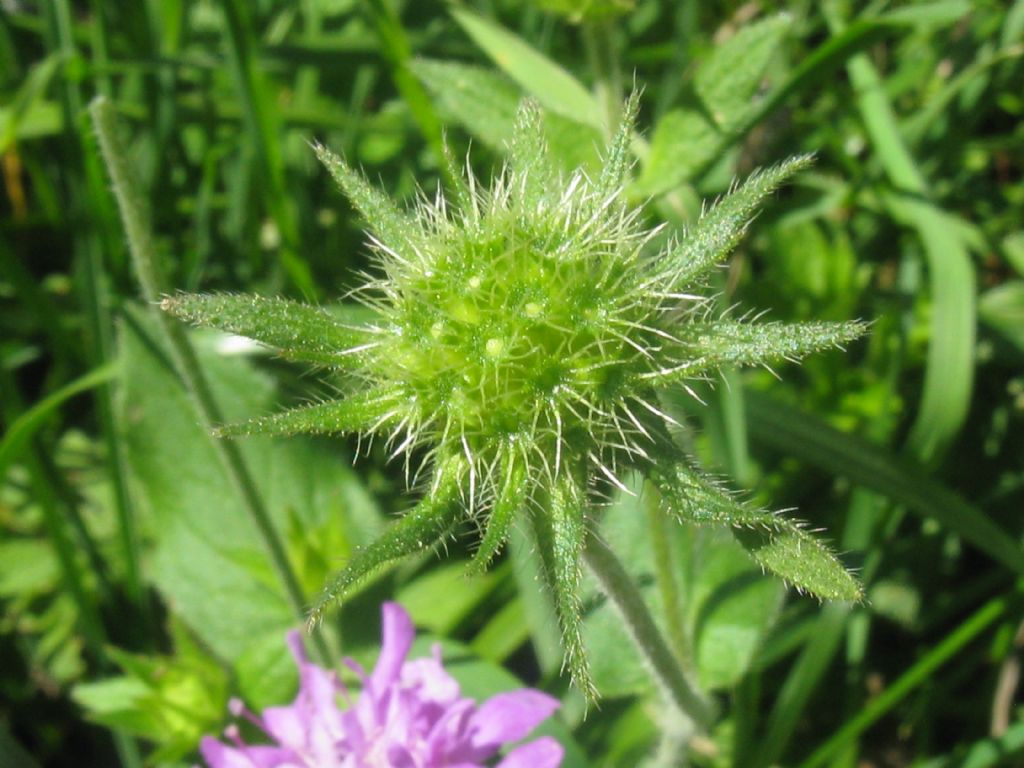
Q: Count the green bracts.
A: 12